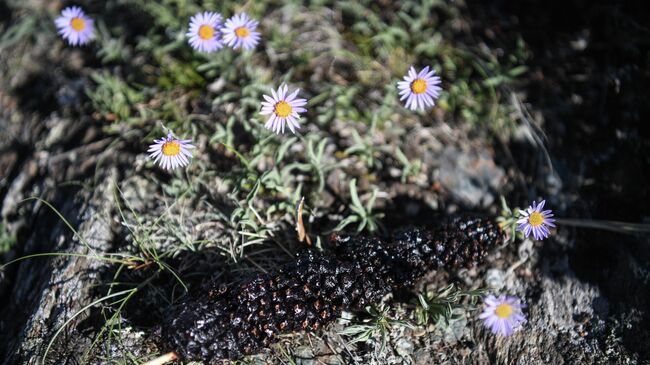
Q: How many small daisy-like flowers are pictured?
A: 8